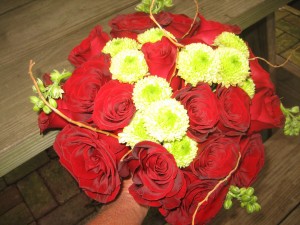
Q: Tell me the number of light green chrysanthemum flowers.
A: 11